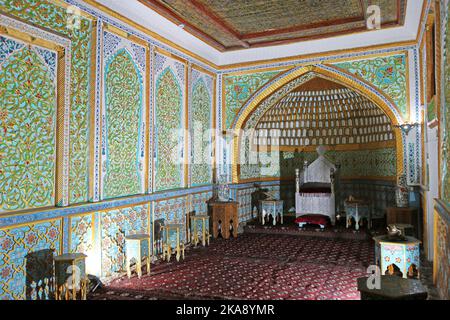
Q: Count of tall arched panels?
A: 4